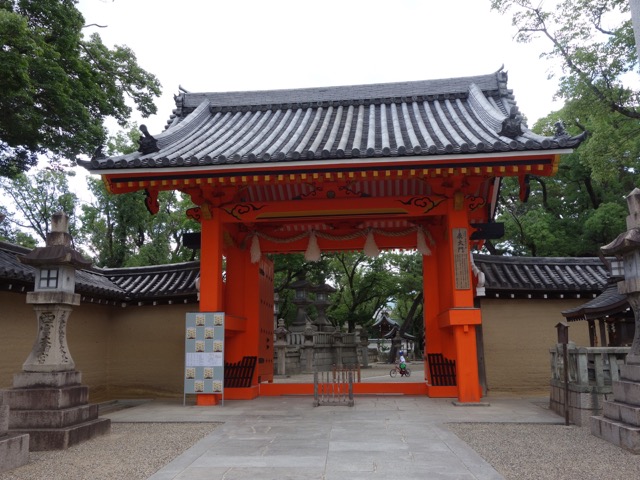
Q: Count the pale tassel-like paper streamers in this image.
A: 4